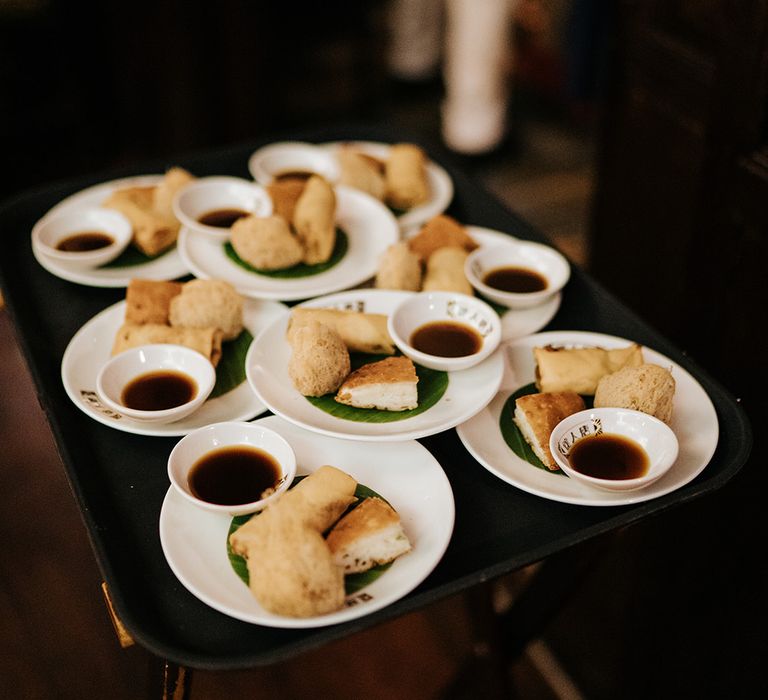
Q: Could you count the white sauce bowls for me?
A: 8